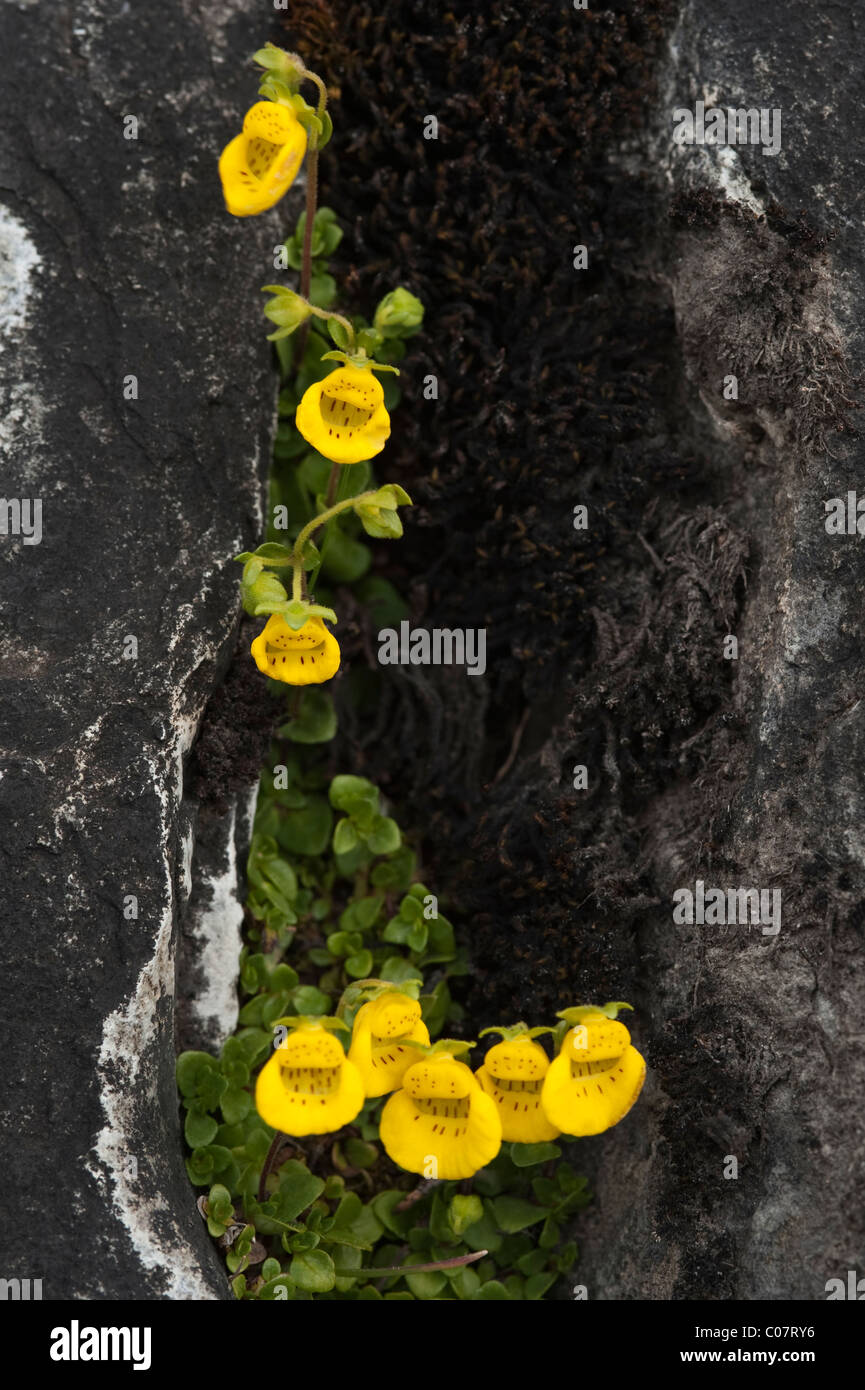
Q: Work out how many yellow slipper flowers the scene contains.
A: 8